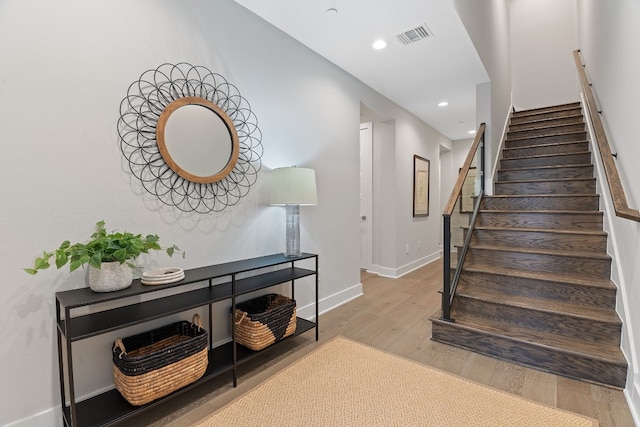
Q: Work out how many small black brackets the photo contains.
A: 5